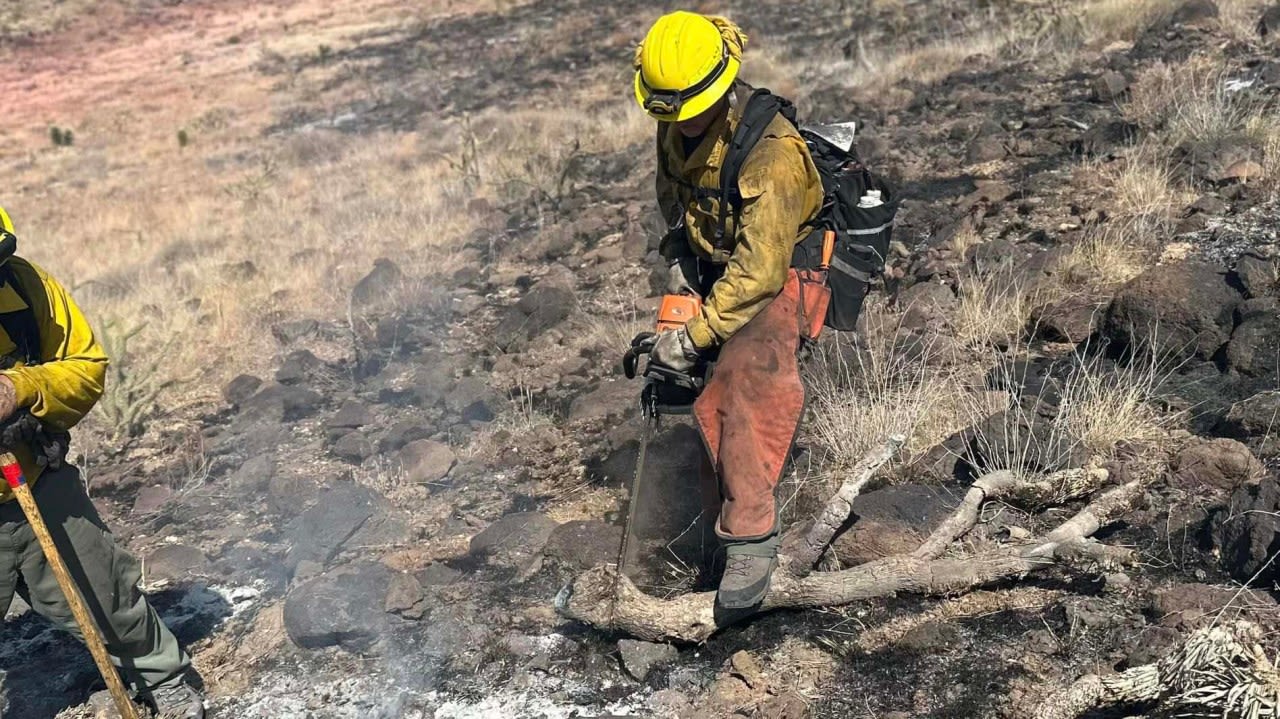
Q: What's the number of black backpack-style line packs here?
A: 1